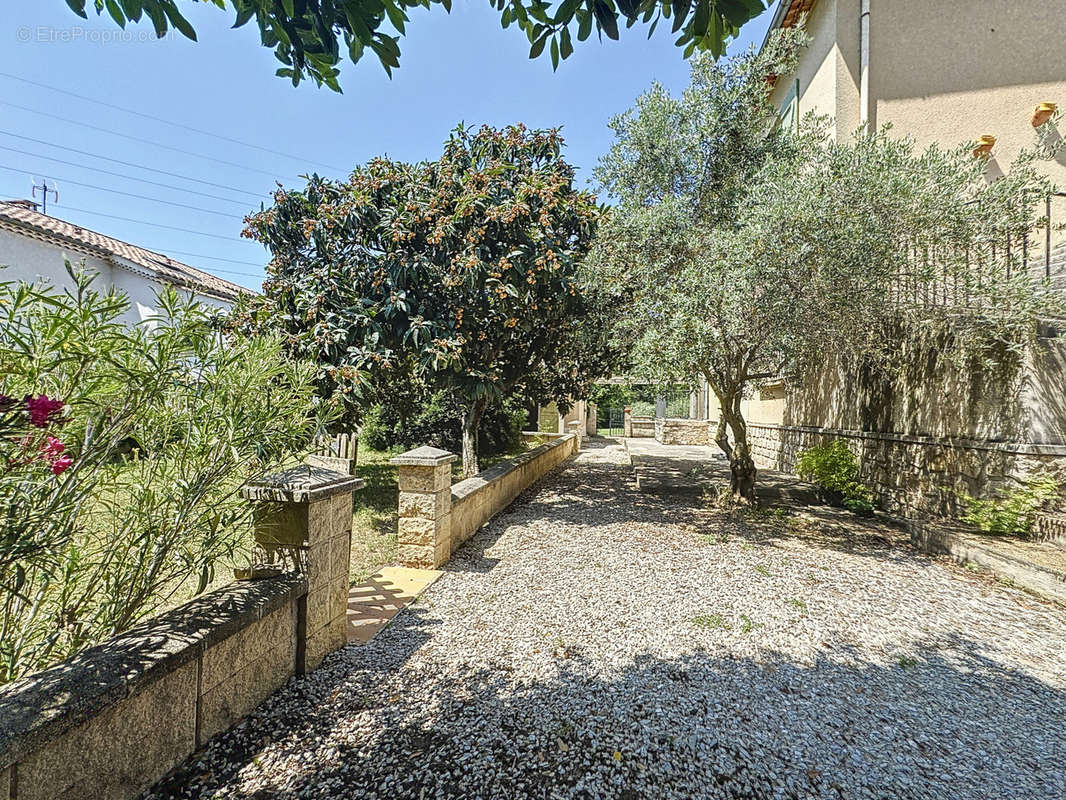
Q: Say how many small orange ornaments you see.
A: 2